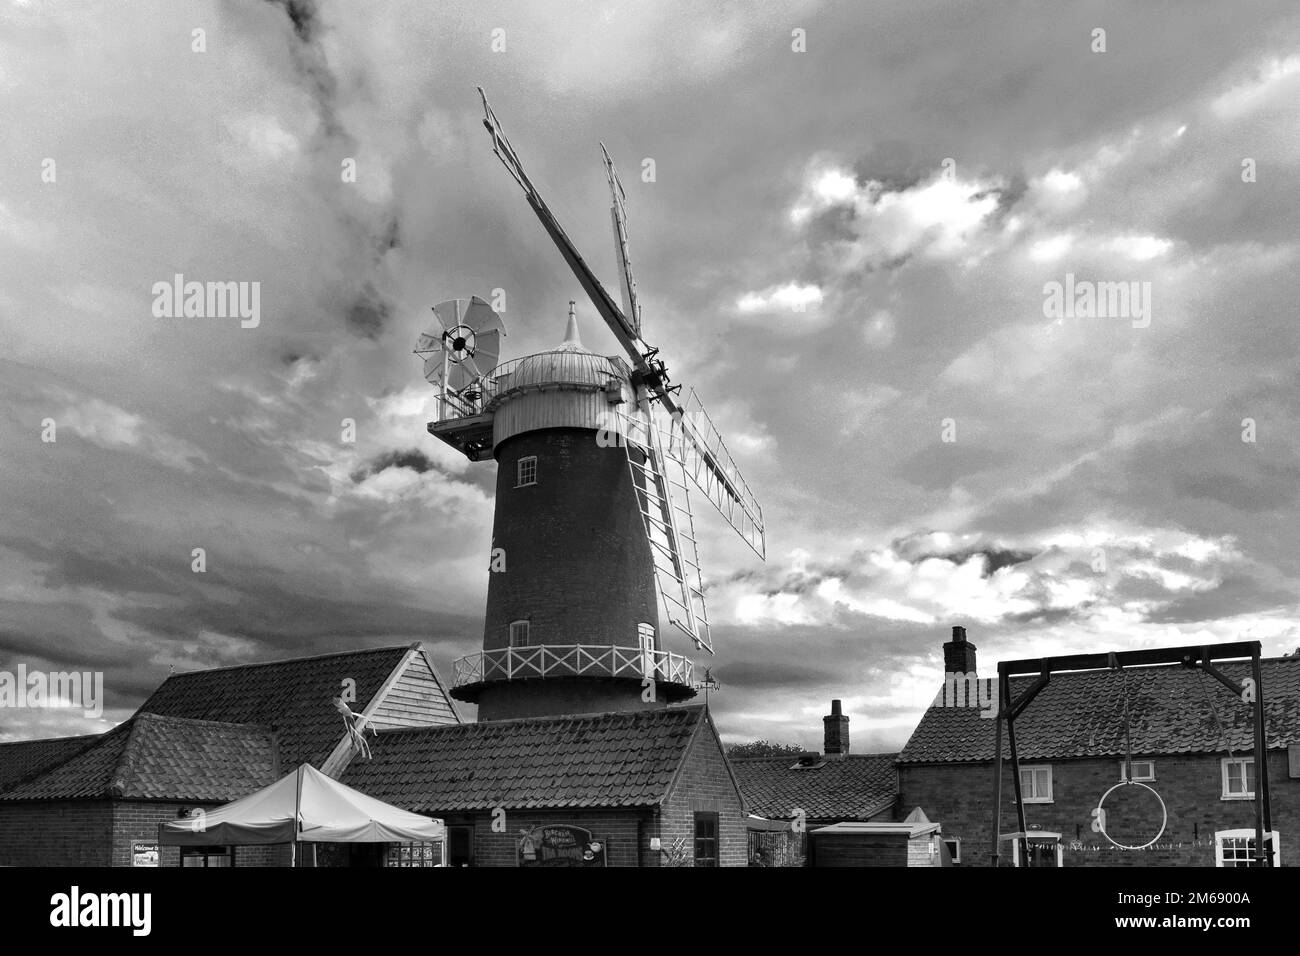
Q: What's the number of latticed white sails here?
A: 4